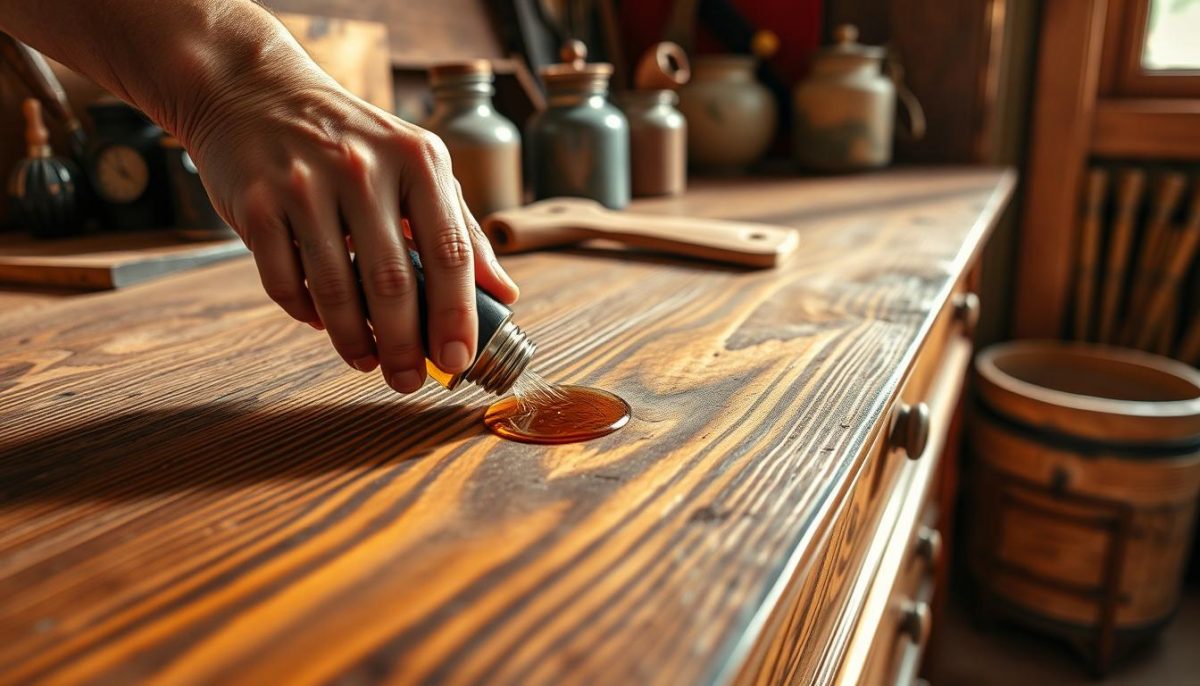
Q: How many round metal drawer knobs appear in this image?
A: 4